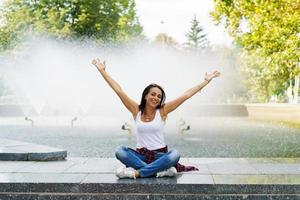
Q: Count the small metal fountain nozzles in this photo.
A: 4